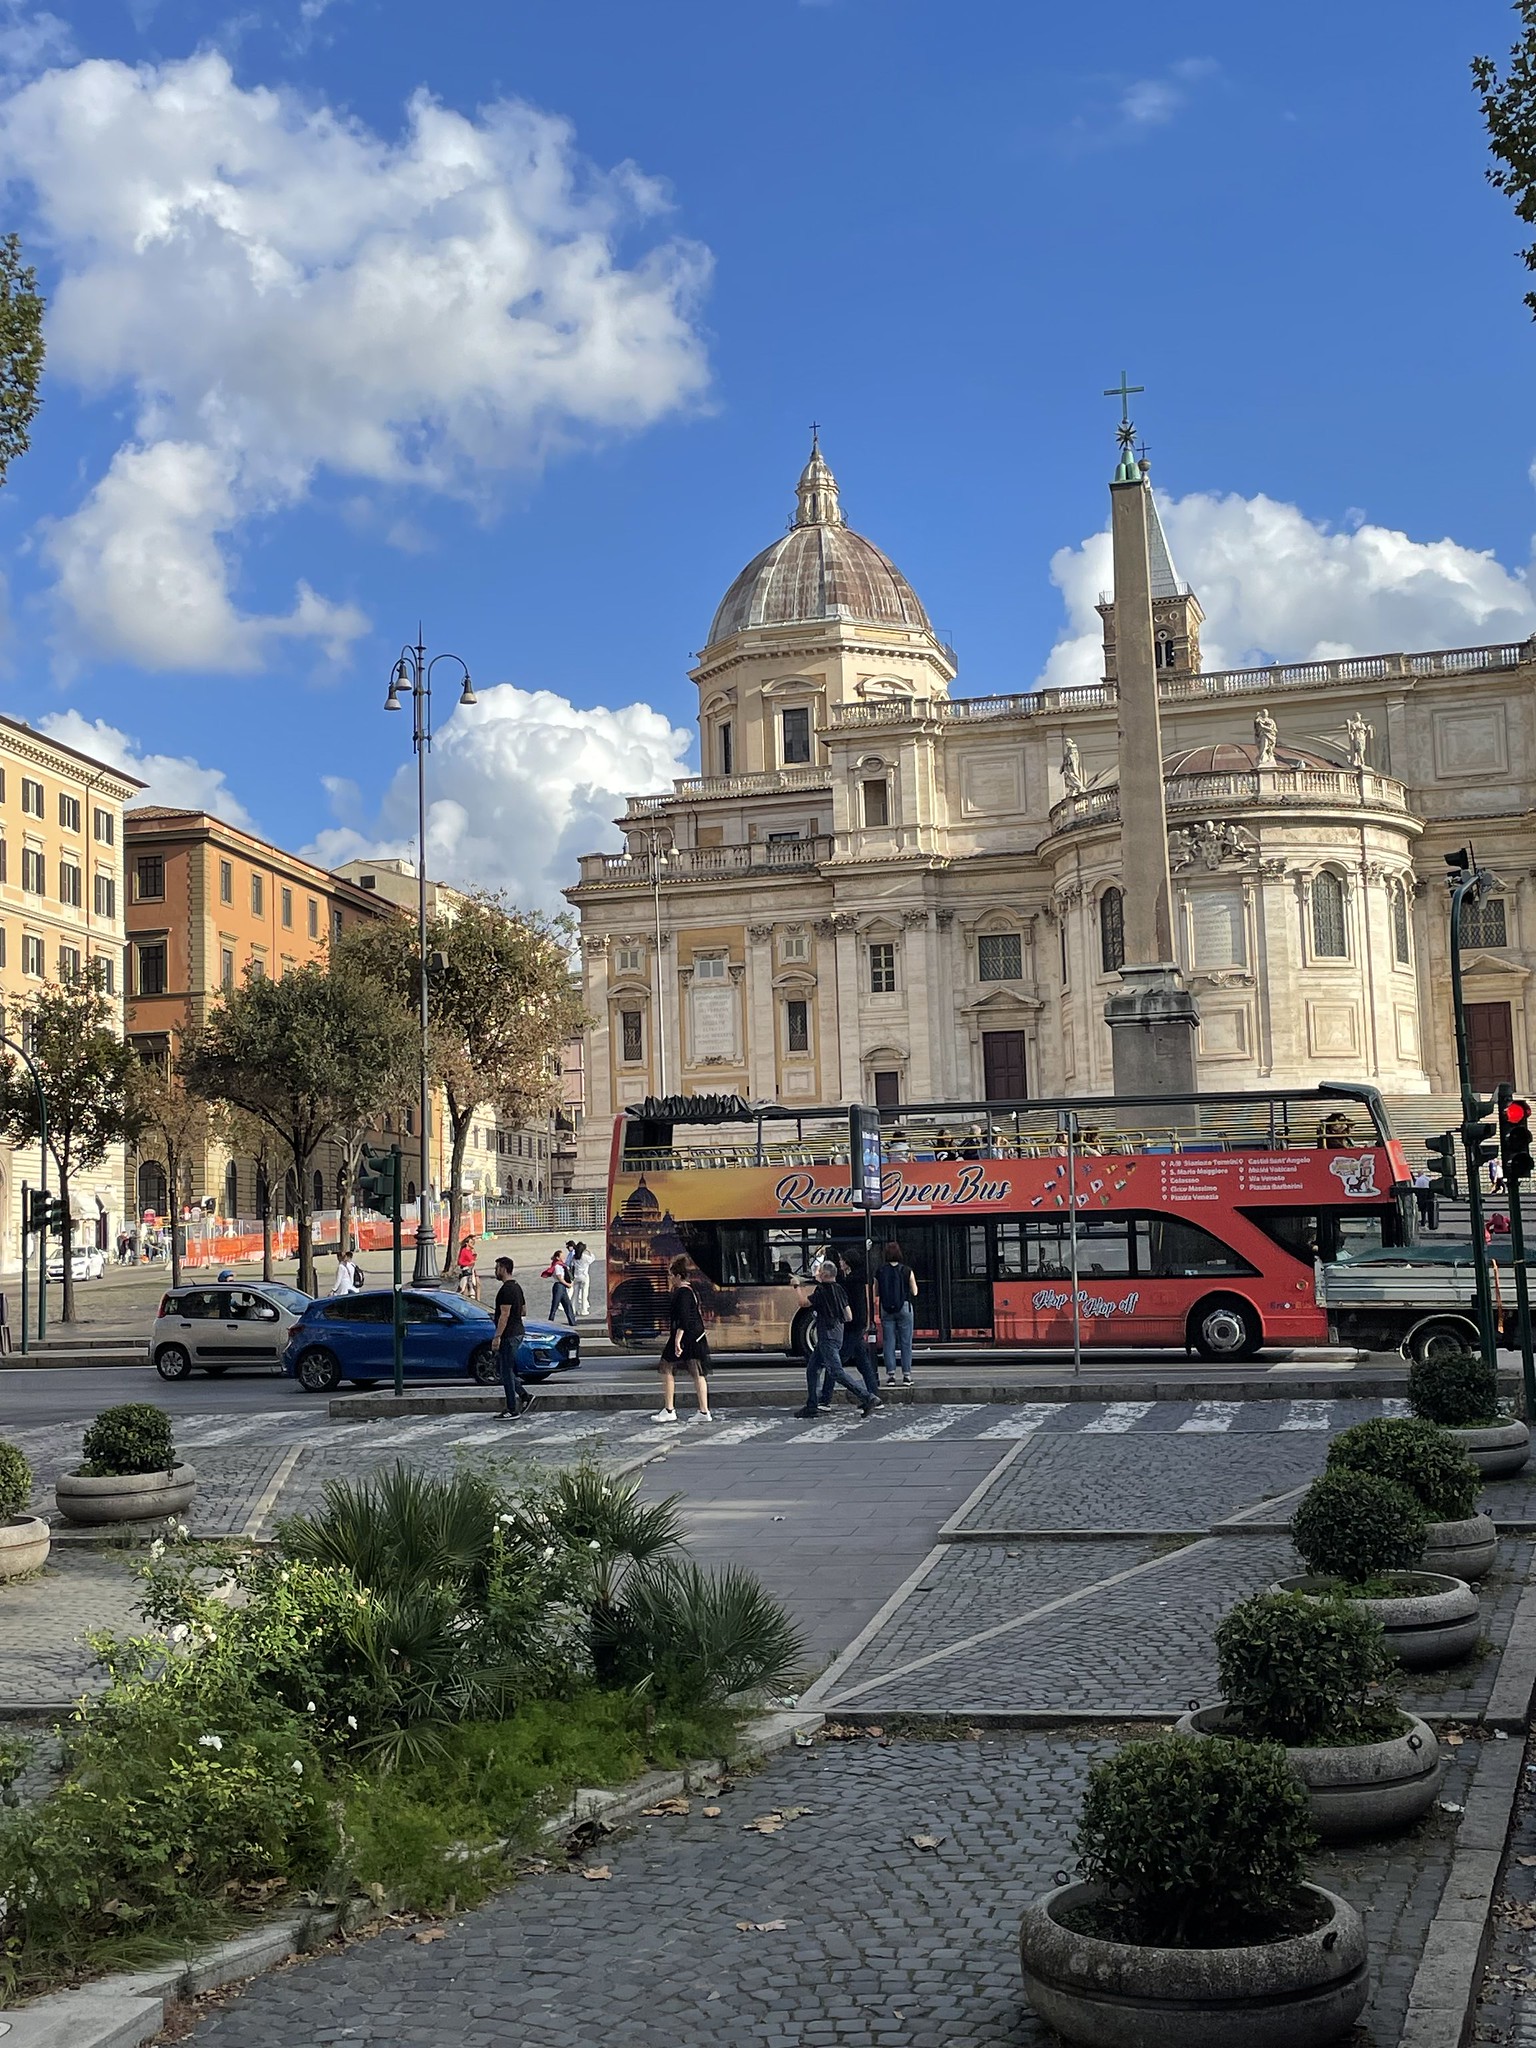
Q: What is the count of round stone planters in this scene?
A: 7